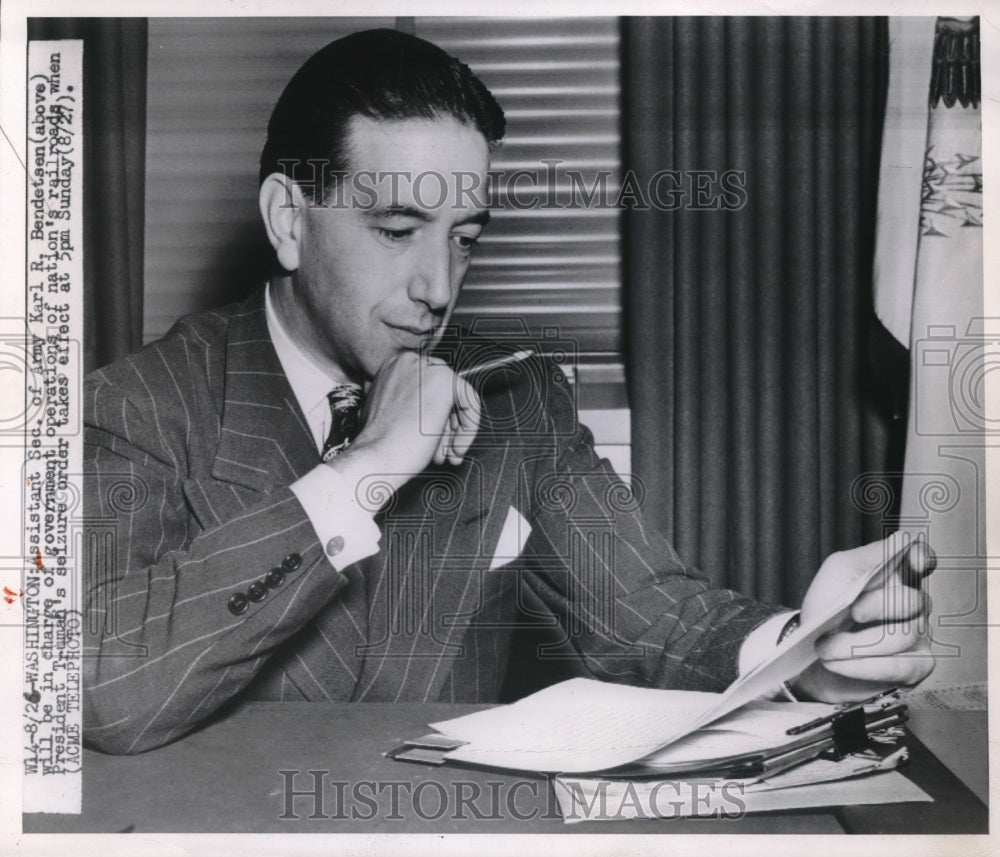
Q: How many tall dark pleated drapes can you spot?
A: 2